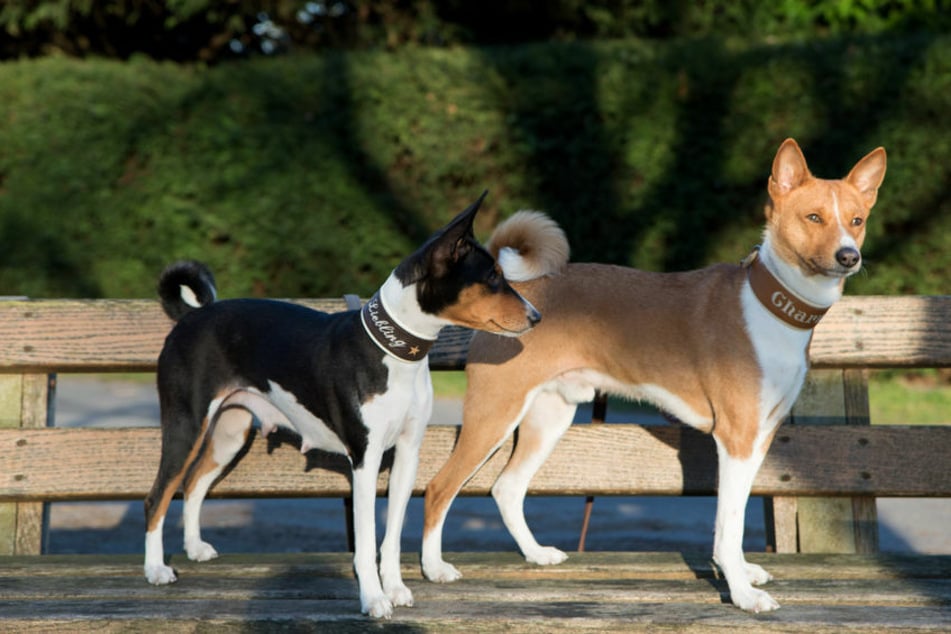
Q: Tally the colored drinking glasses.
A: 0